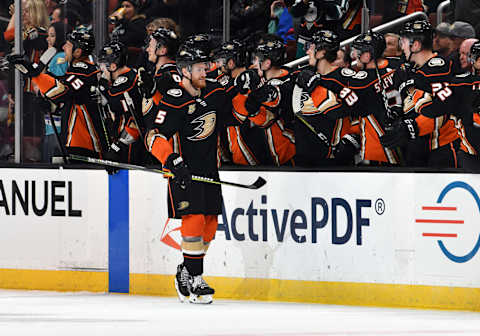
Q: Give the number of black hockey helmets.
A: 11